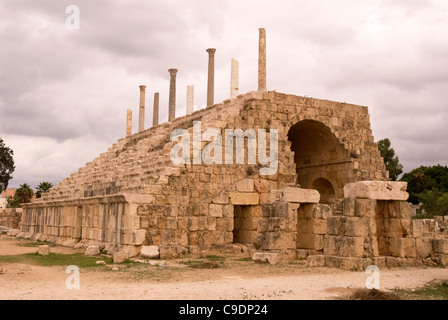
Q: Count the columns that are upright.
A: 8